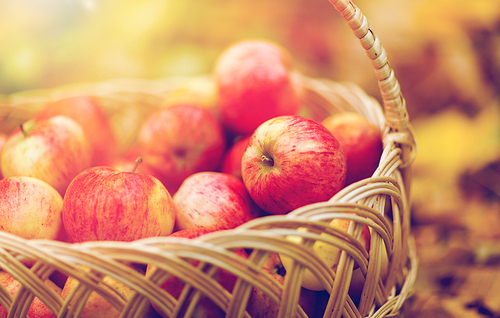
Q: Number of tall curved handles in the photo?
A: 1